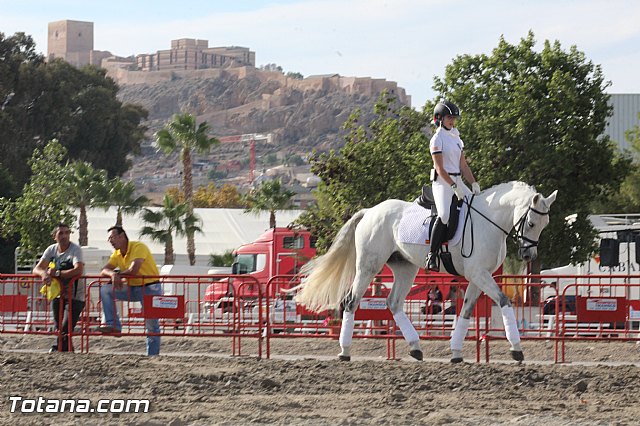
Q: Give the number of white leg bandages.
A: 4